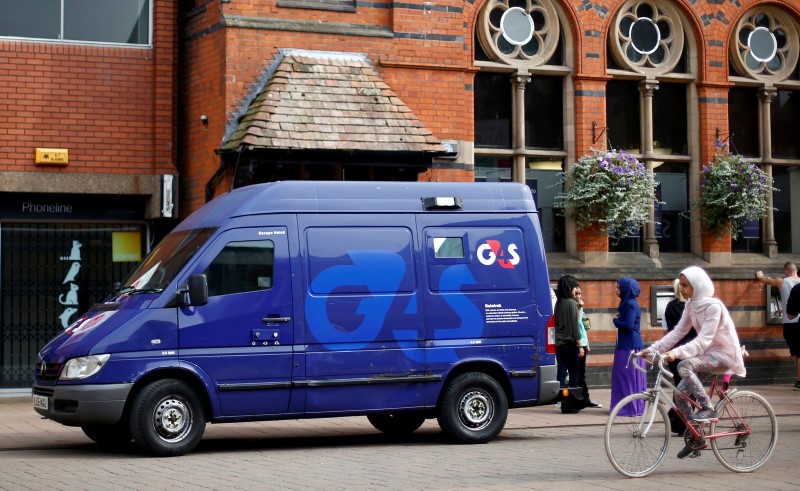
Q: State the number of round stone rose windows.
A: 3